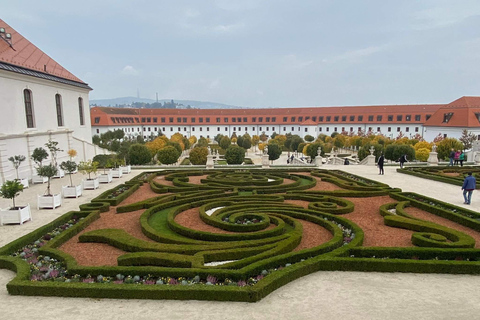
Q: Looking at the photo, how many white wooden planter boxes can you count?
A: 11